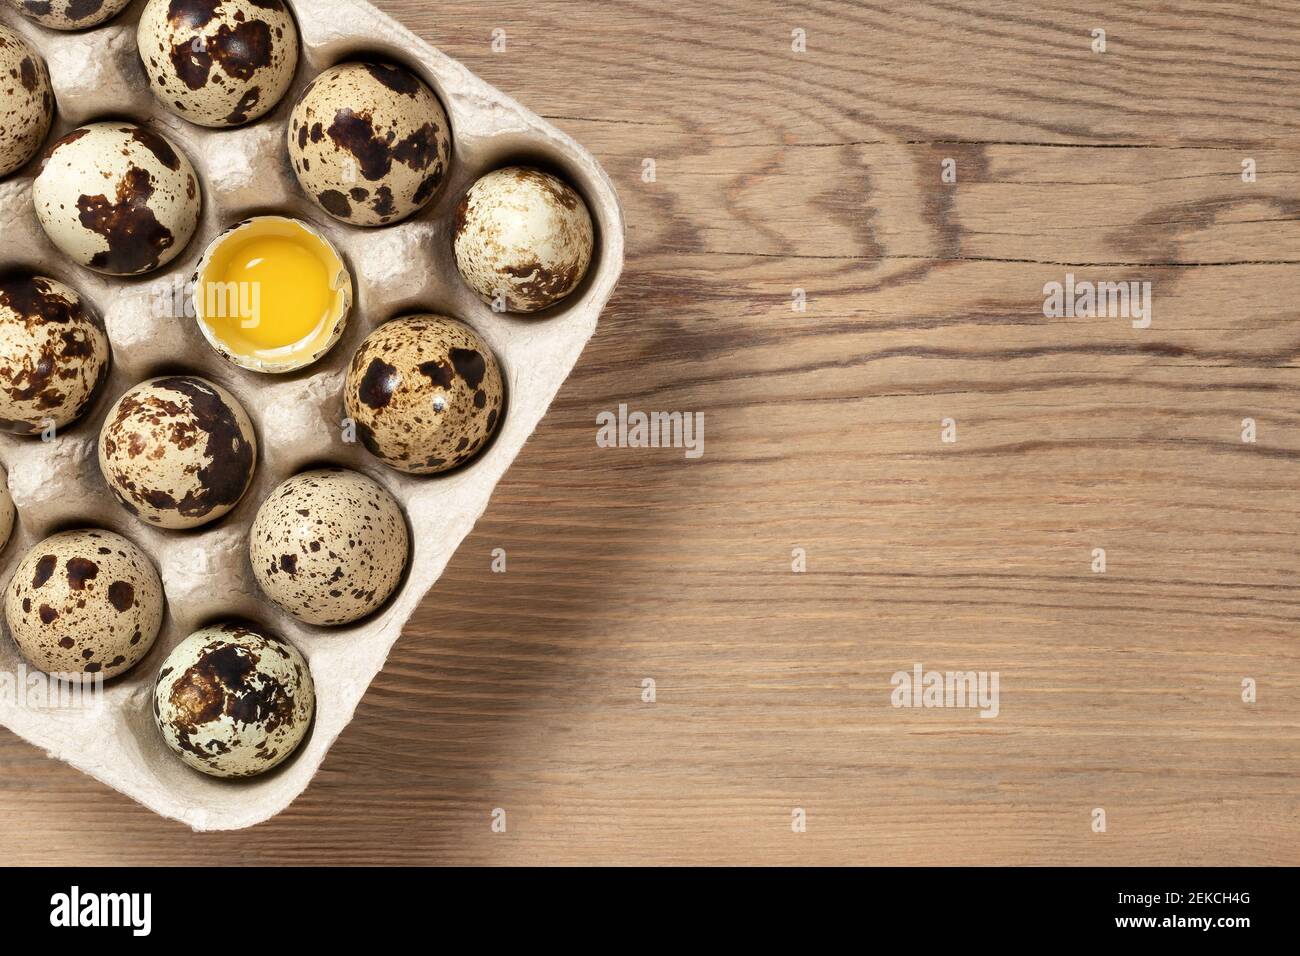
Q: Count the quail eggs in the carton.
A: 14